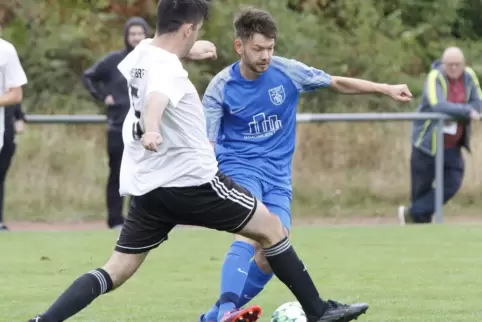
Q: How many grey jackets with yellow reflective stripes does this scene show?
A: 1